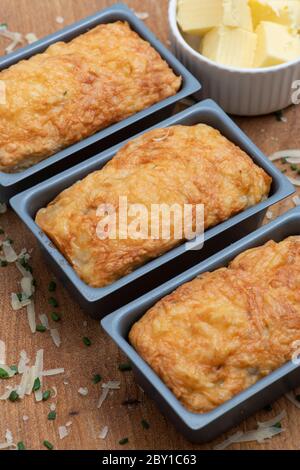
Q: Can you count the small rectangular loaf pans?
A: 3